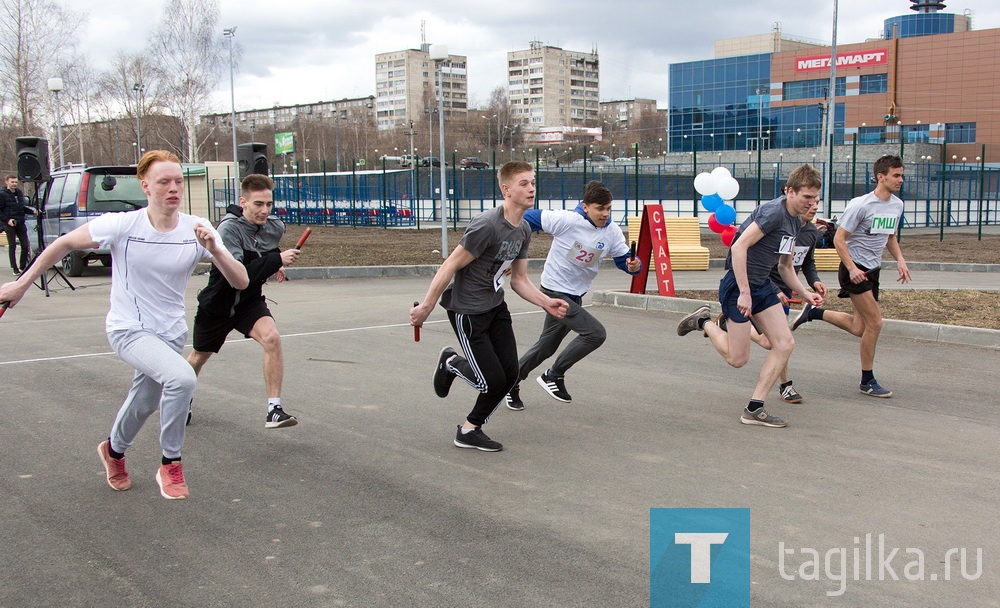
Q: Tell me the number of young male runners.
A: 7